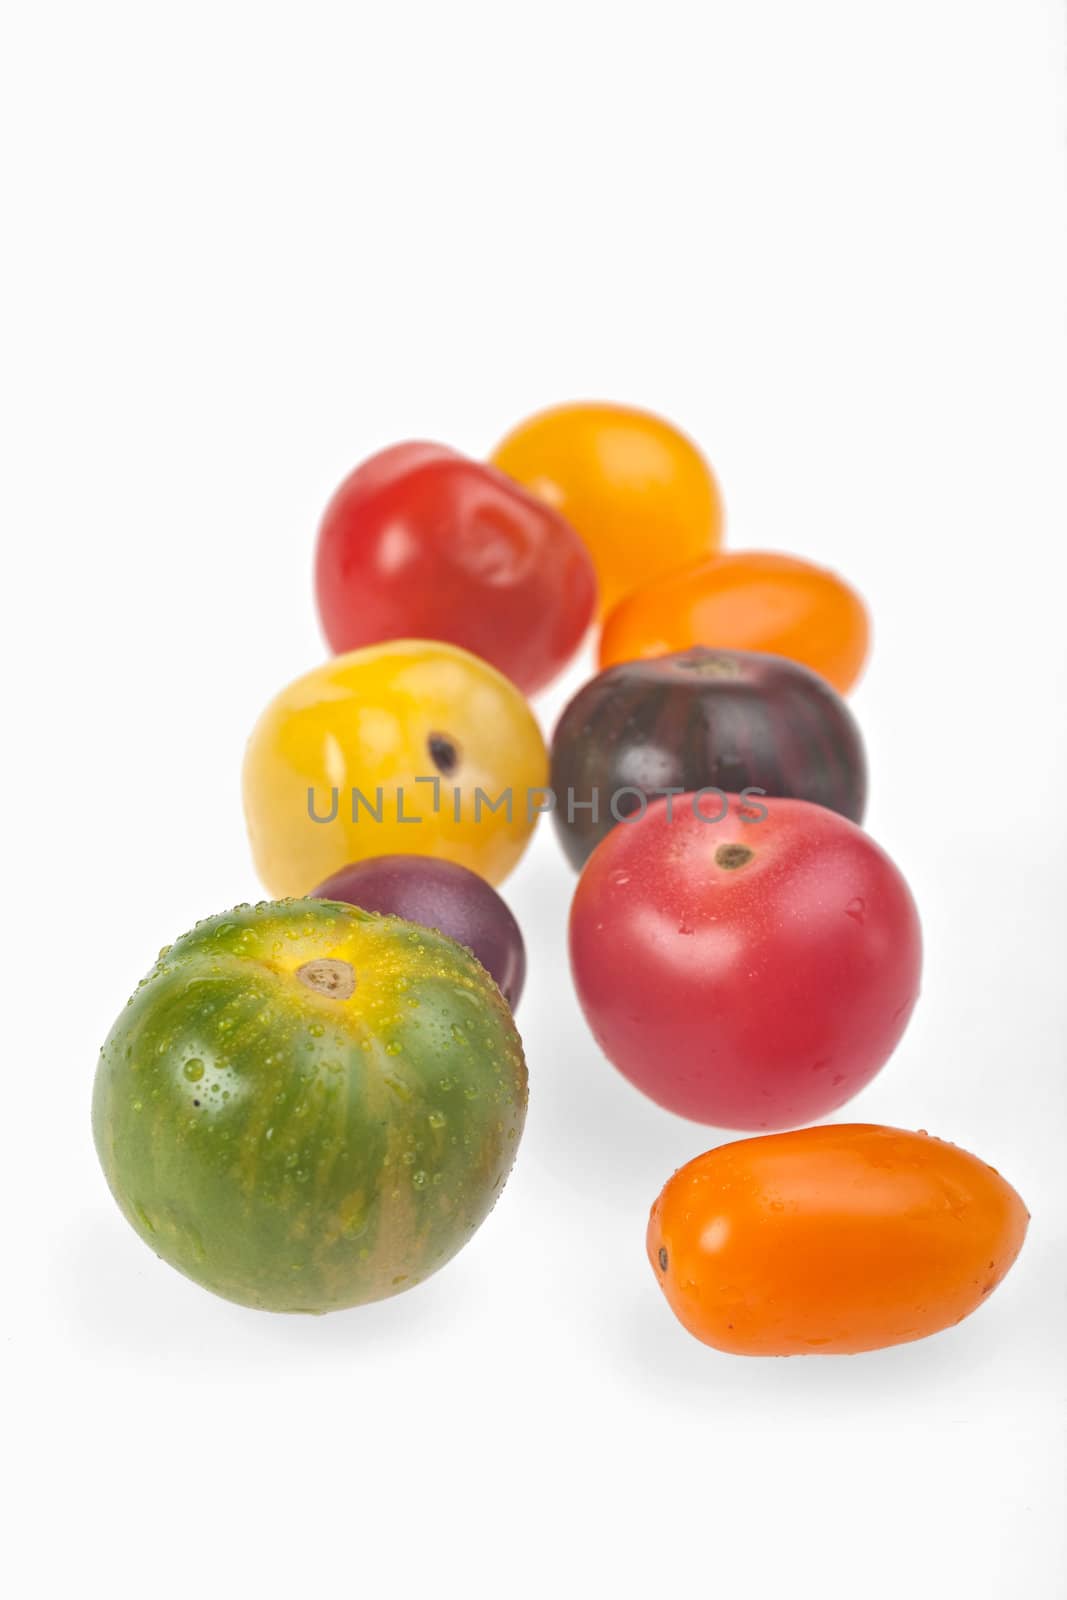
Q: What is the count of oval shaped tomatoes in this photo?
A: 2